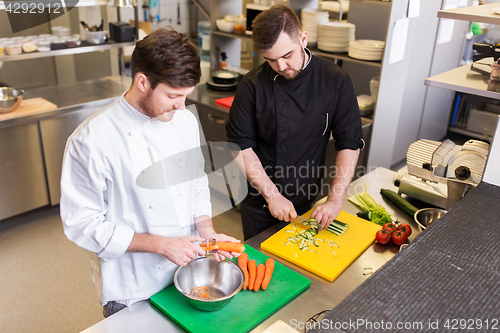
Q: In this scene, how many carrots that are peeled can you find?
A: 1